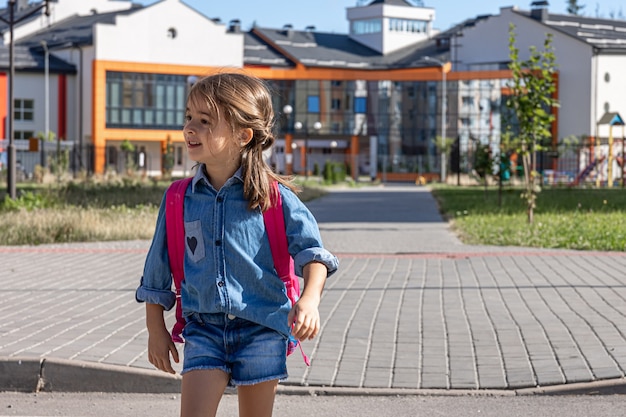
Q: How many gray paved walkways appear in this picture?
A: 2